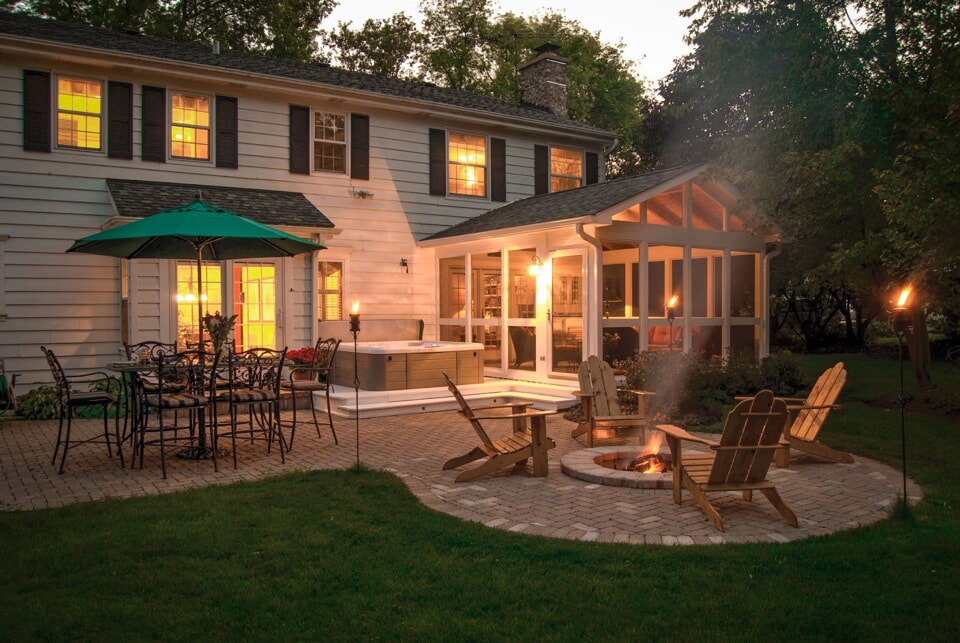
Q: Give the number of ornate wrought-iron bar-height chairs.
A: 6